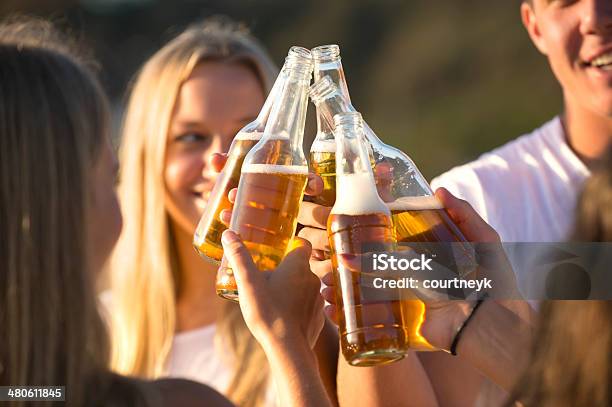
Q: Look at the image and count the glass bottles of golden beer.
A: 5